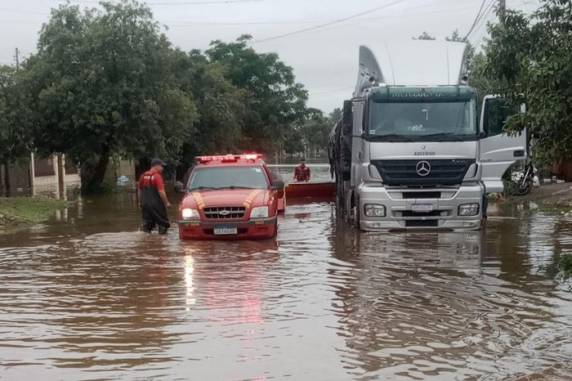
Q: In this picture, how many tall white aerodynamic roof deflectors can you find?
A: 1